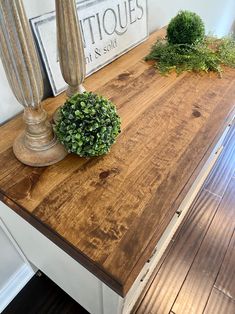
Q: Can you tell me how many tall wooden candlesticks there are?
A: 2